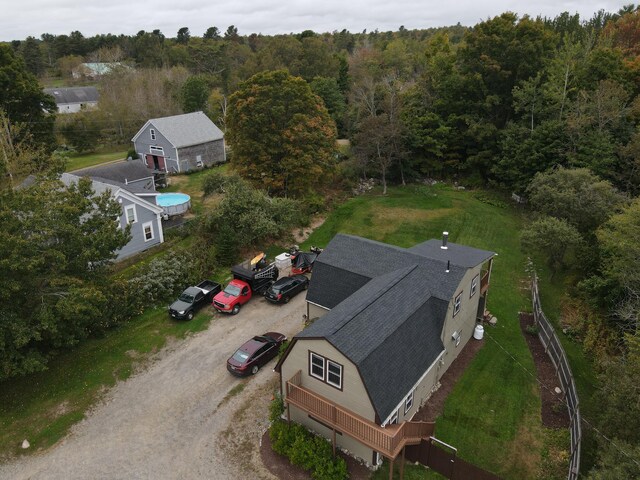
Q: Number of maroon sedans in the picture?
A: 1